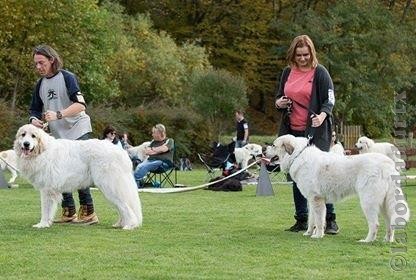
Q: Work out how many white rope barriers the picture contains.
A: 1